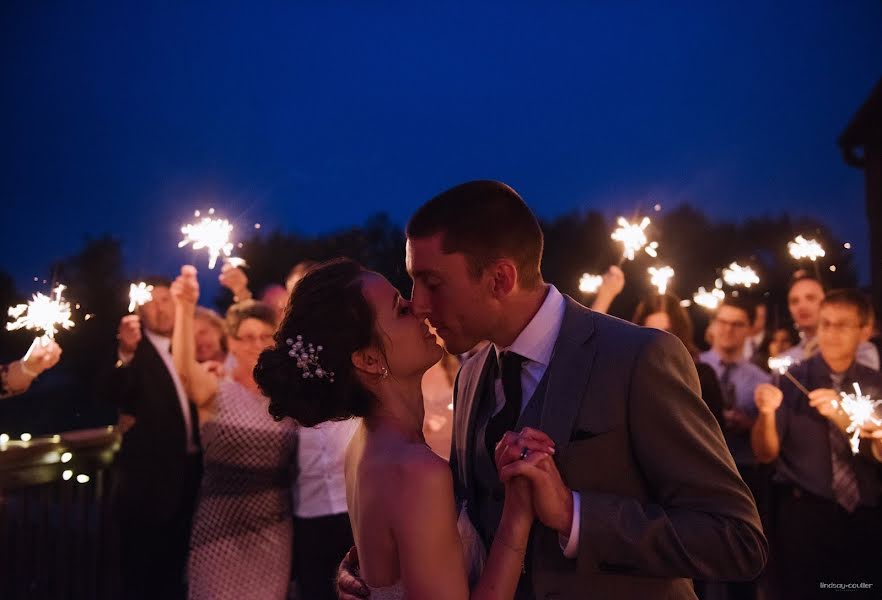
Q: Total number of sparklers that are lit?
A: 12